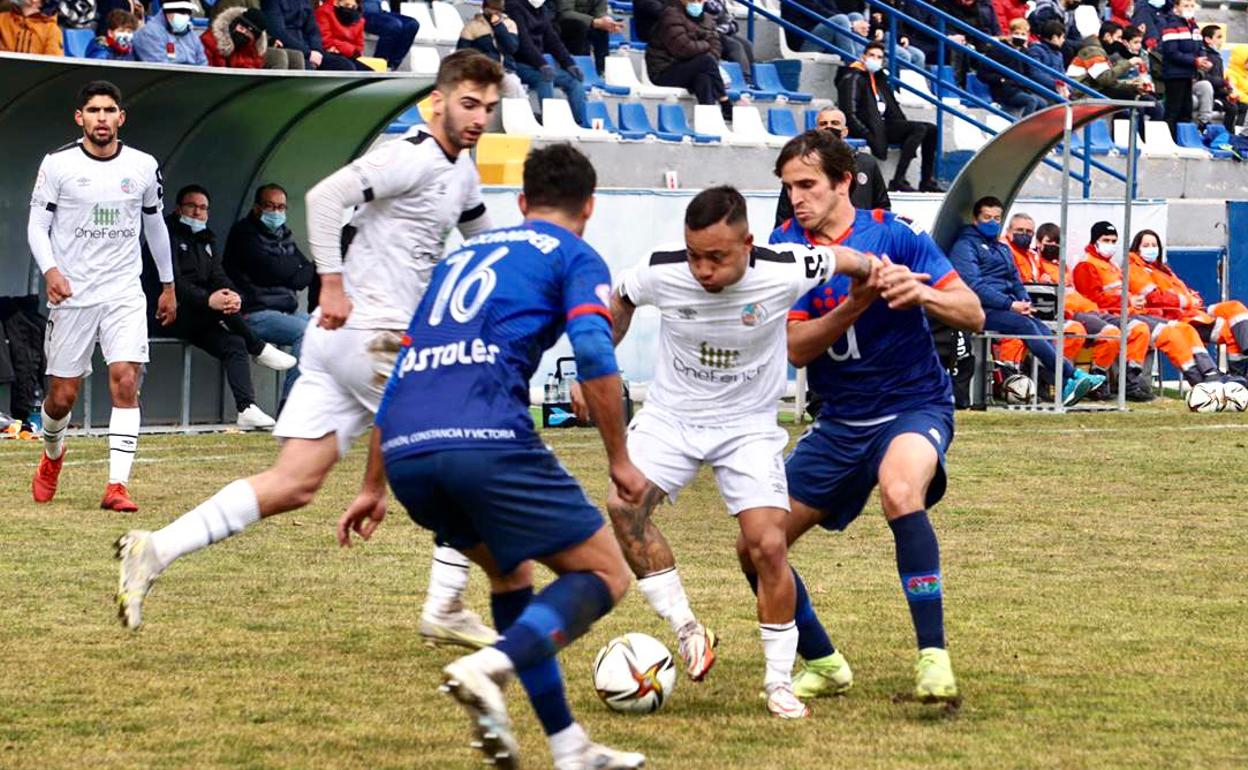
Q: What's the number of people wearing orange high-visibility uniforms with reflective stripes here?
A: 4